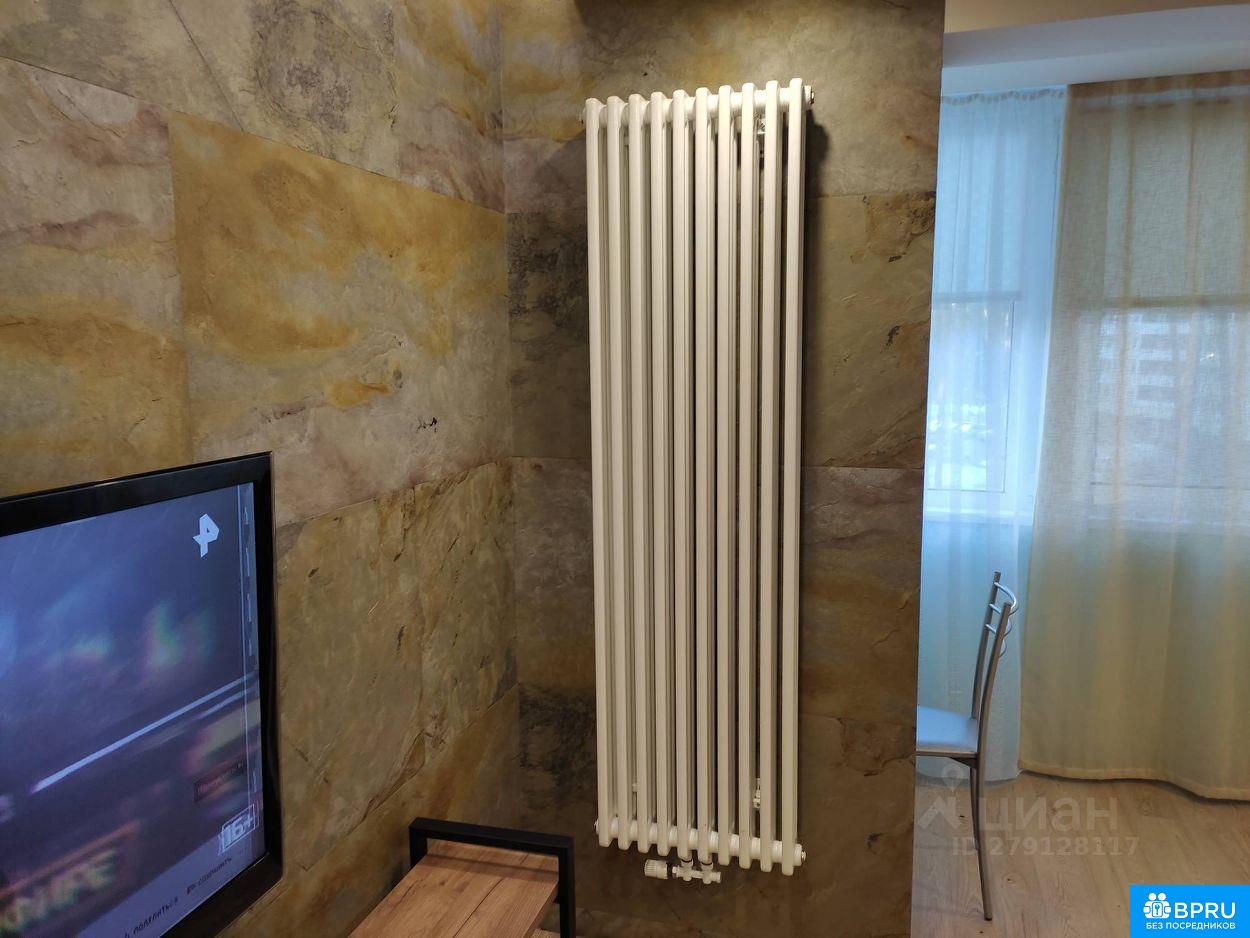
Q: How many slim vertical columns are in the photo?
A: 10